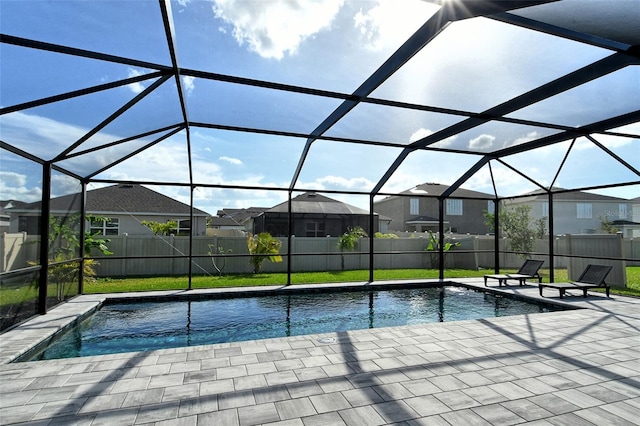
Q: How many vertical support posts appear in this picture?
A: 8